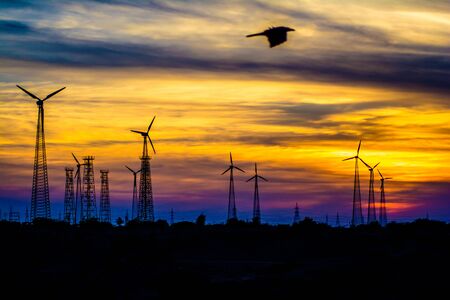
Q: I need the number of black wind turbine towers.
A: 9